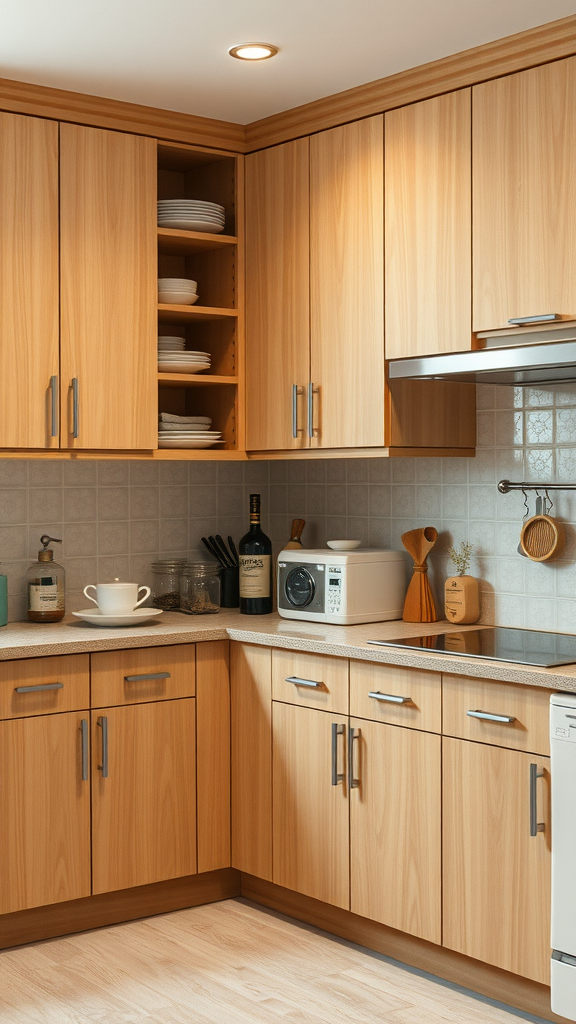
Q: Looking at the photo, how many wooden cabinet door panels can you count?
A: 11